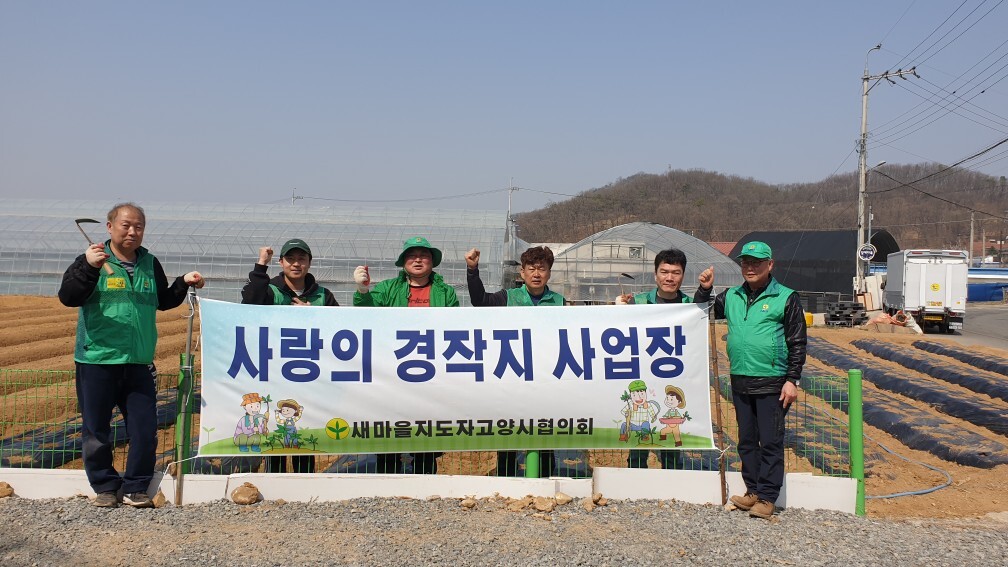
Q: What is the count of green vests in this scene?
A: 5